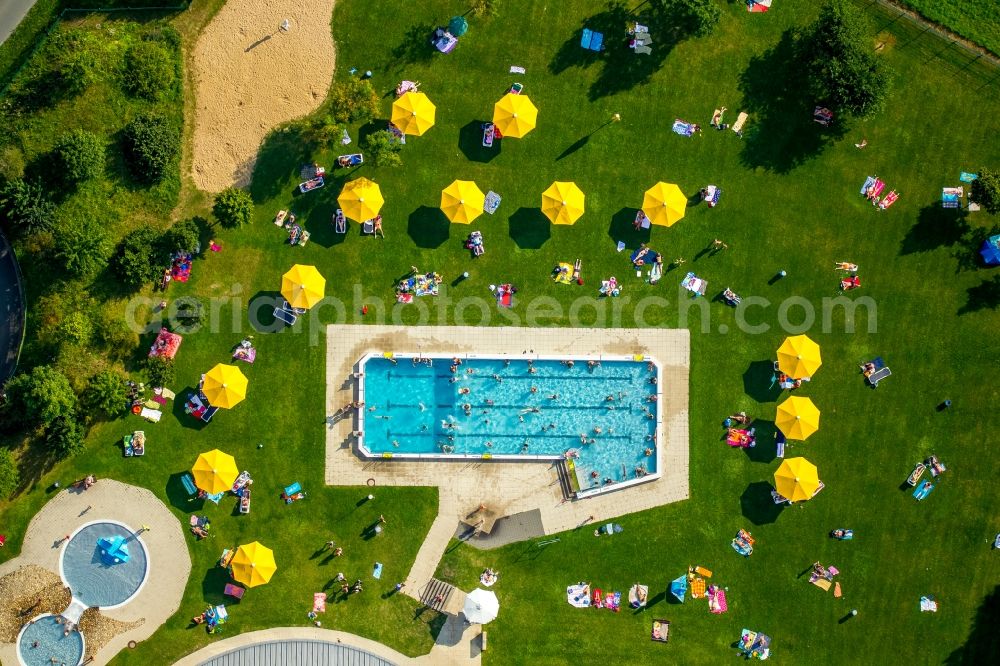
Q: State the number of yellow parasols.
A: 13